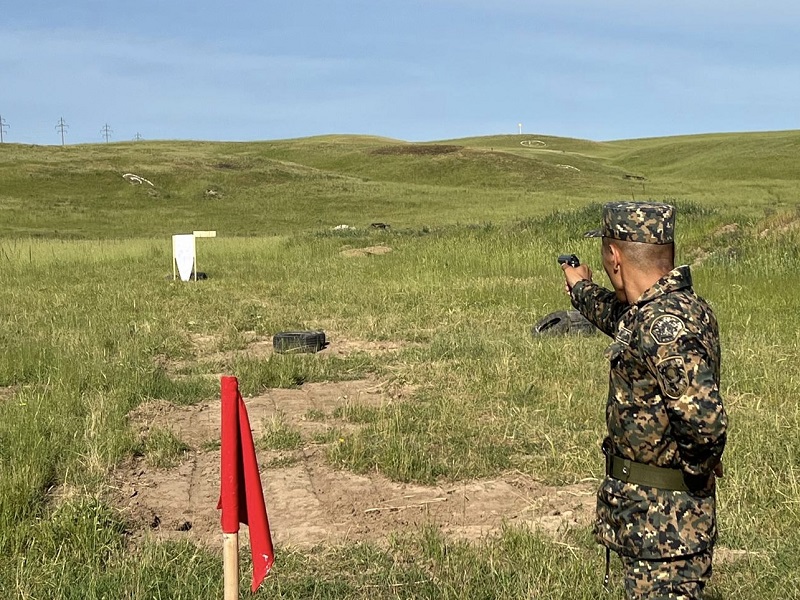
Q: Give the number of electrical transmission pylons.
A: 4